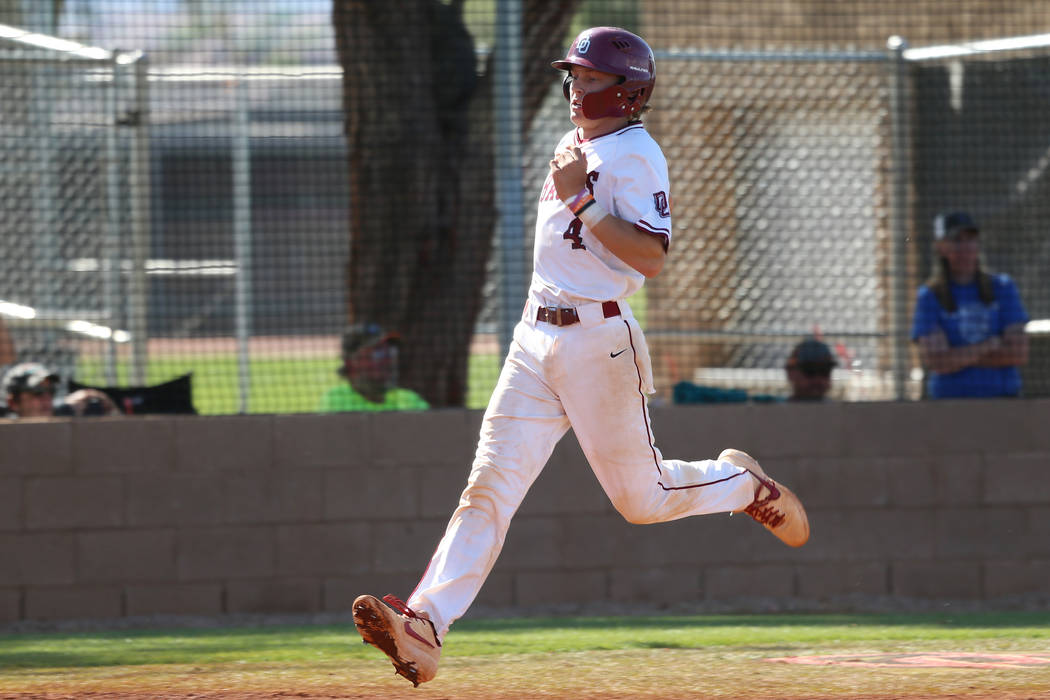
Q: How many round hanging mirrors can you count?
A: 0